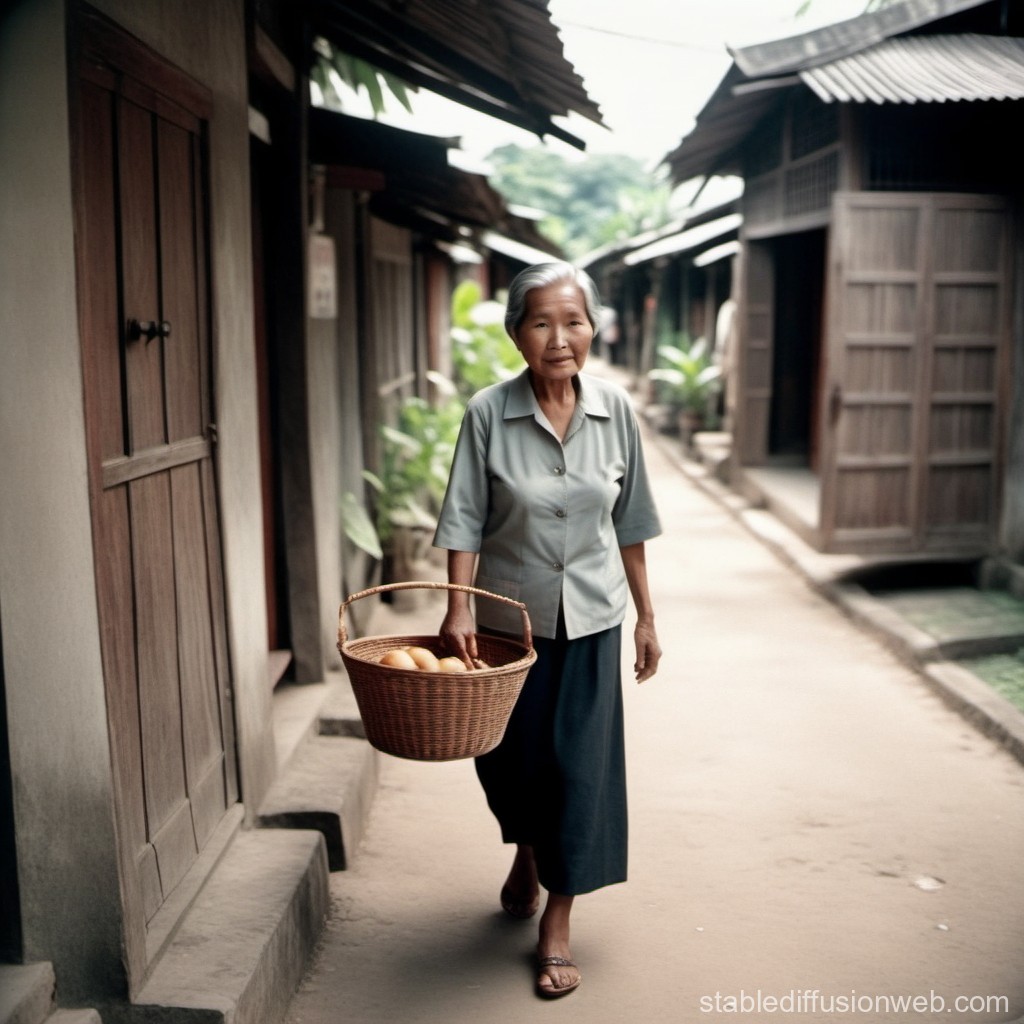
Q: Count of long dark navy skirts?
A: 1